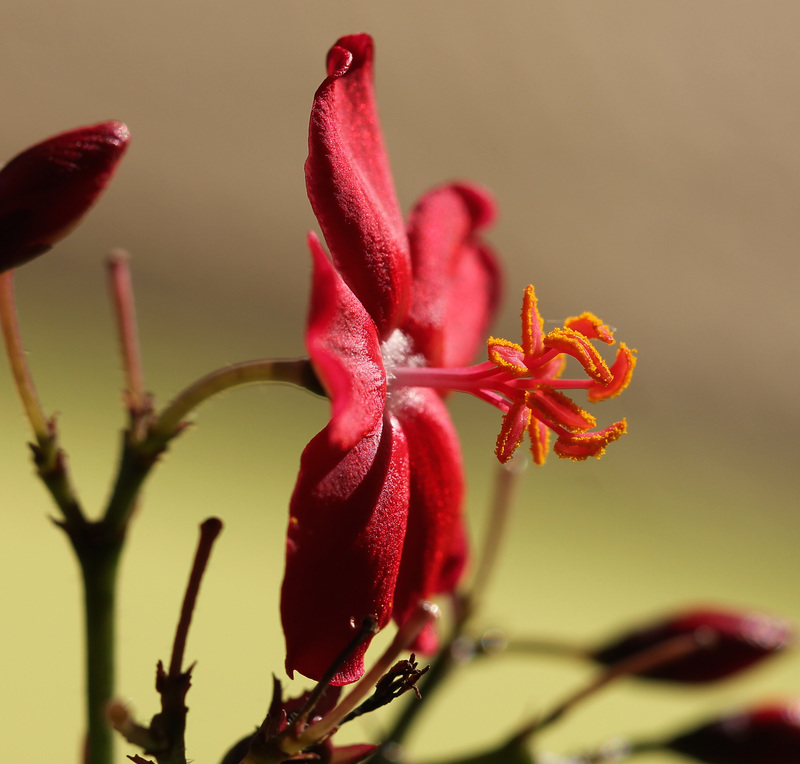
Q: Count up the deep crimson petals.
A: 5